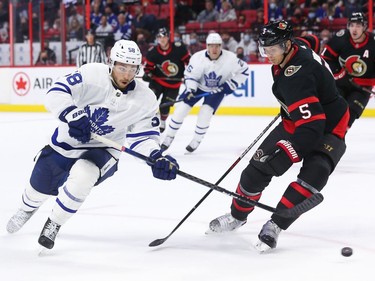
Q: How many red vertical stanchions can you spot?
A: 8